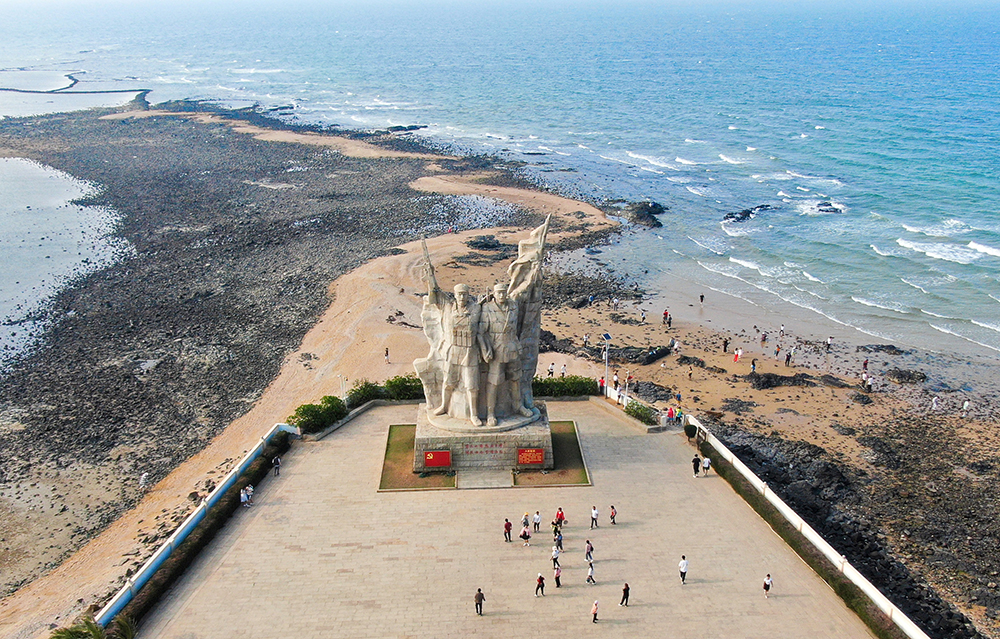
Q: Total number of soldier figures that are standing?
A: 2